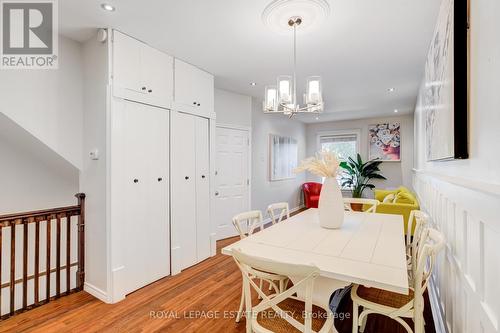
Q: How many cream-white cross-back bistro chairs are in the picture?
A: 6